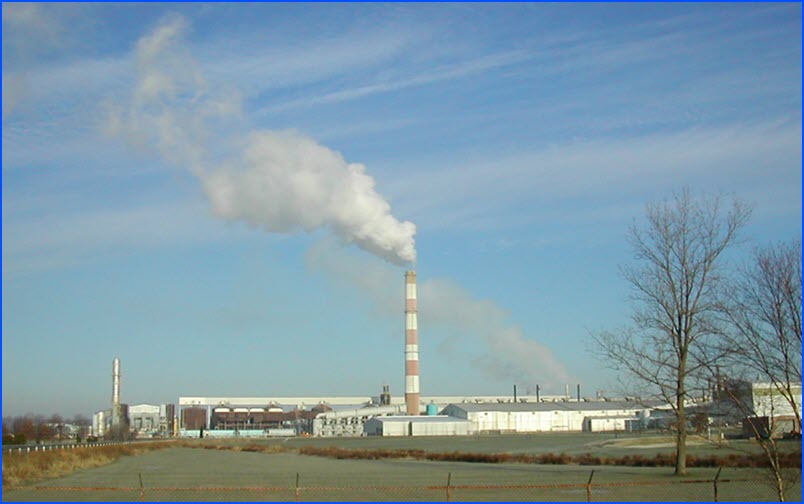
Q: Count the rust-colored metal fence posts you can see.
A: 5